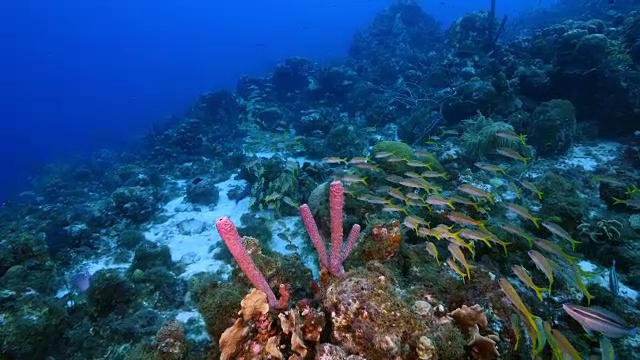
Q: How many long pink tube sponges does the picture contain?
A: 4